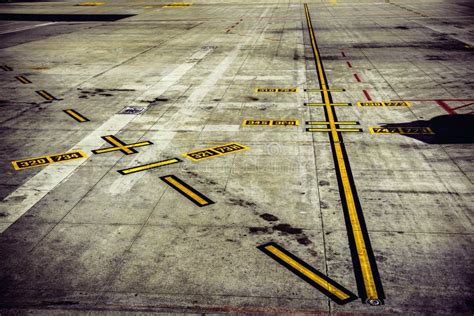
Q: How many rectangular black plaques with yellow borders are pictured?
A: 12